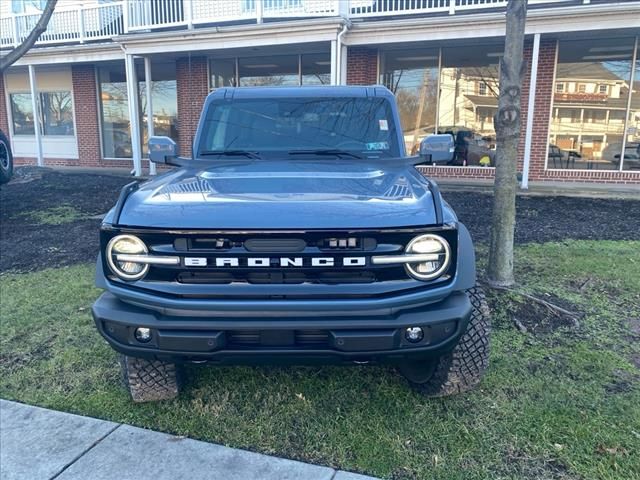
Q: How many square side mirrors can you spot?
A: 2